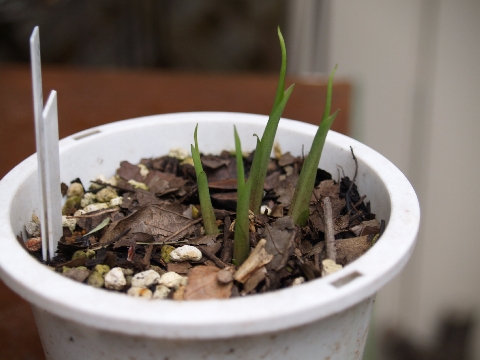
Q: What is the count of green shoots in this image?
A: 4